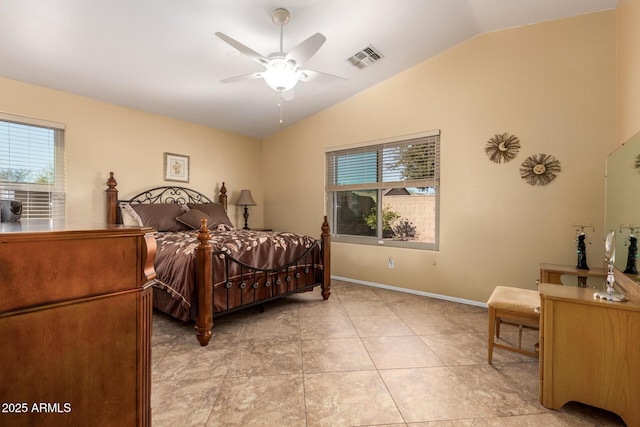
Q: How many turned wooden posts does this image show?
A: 4